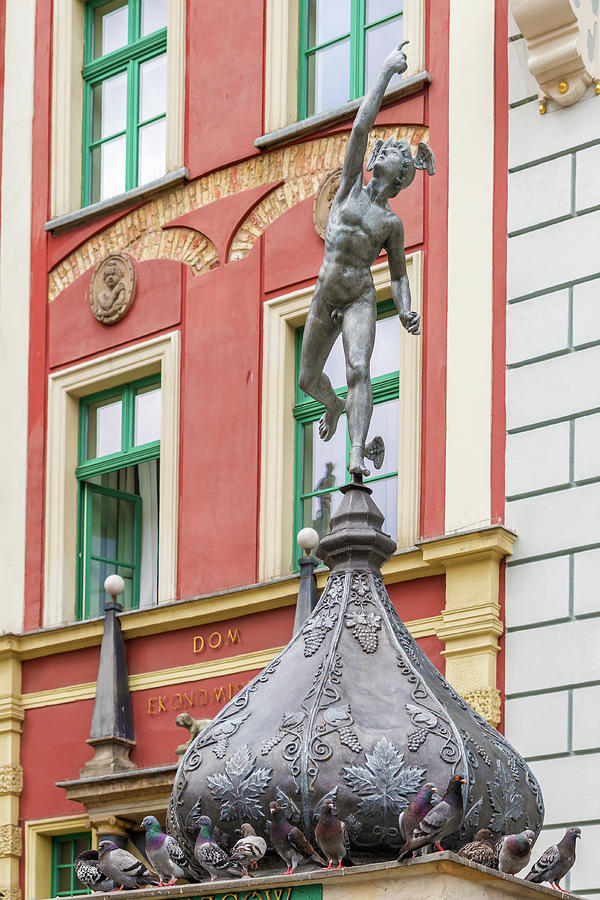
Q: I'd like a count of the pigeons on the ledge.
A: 12